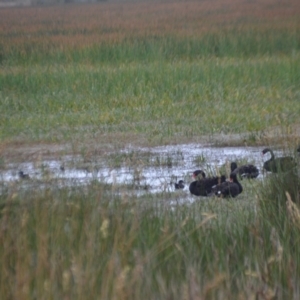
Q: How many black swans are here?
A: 4